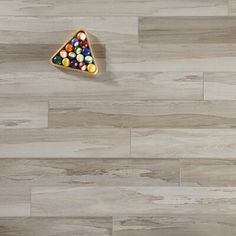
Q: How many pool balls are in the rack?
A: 15